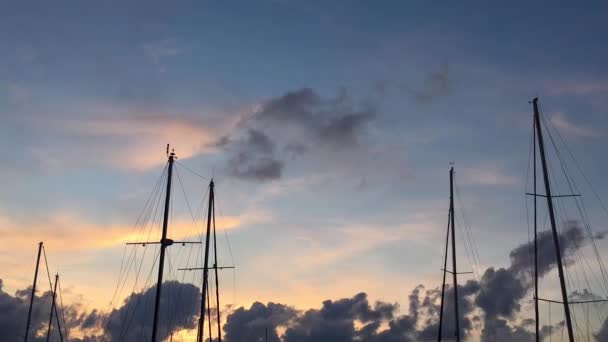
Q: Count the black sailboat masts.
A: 6